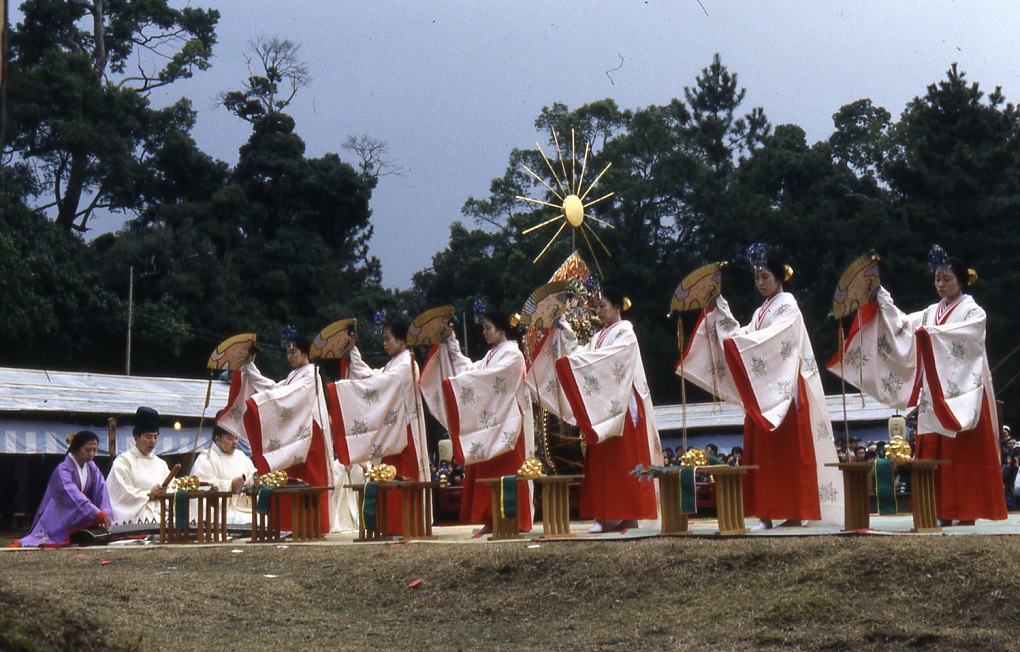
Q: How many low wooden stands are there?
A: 6